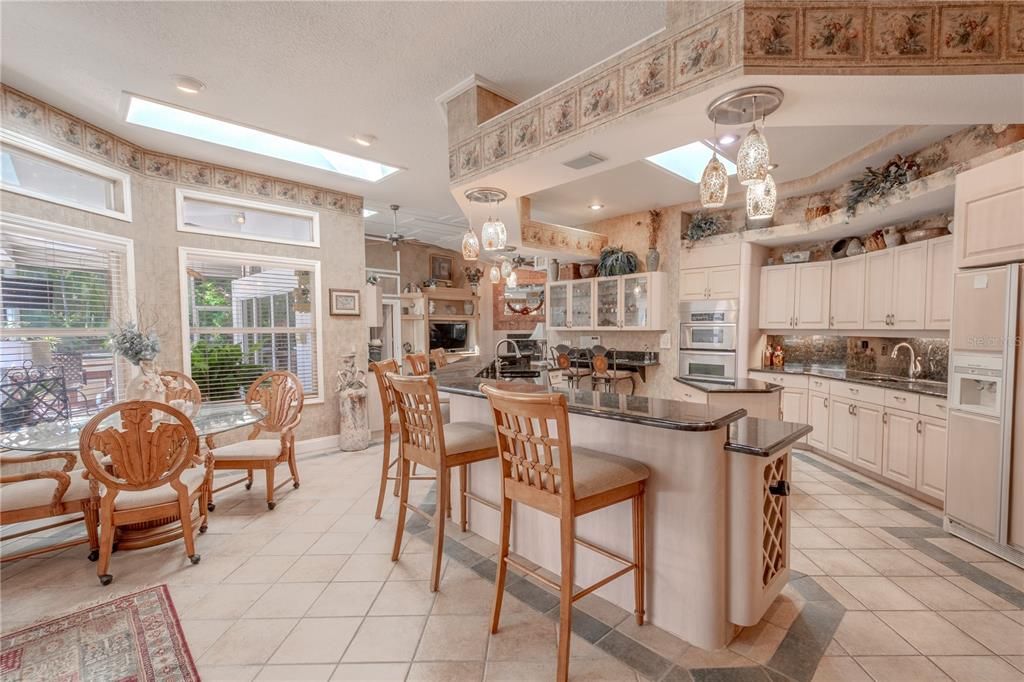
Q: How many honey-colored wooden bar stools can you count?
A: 5